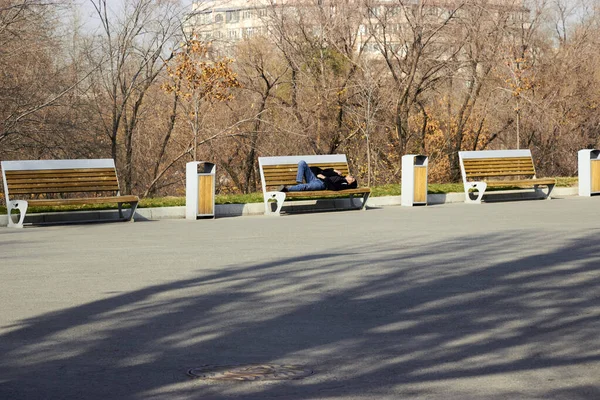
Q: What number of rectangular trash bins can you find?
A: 3